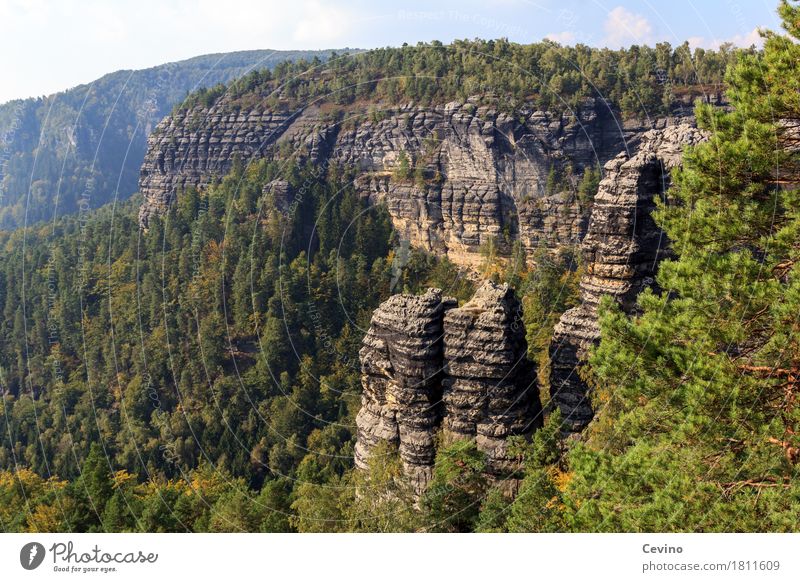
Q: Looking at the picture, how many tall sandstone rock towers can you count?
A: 3